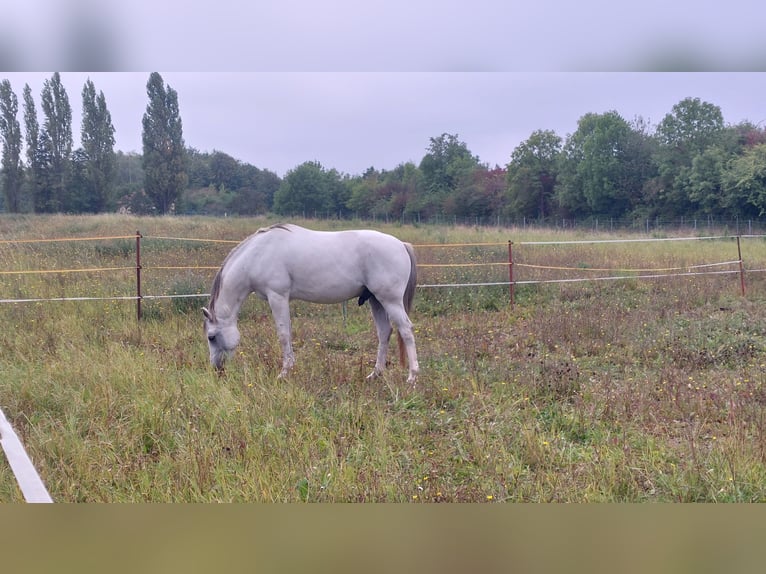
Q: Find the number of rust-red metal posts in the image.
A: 3